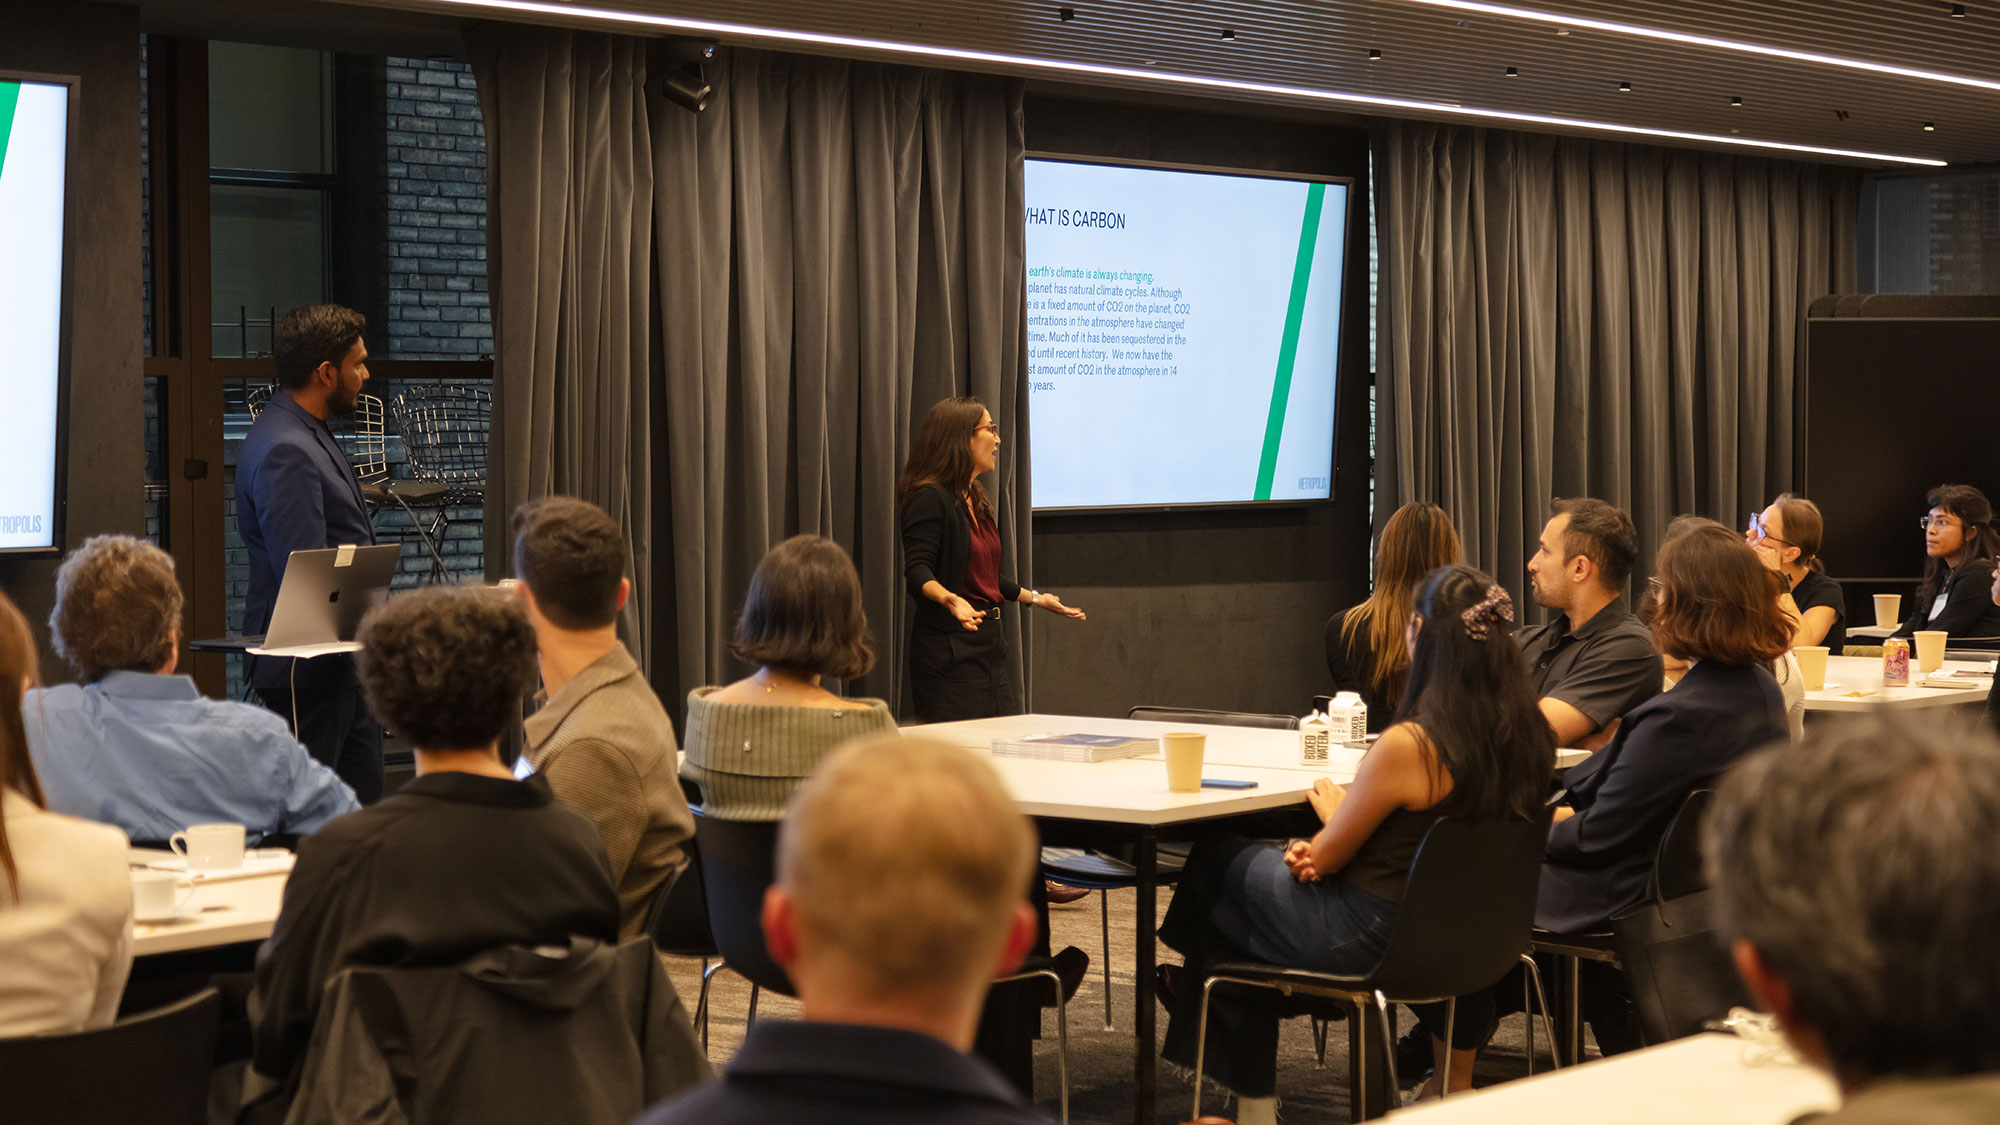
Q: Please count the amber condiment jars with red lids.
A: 0